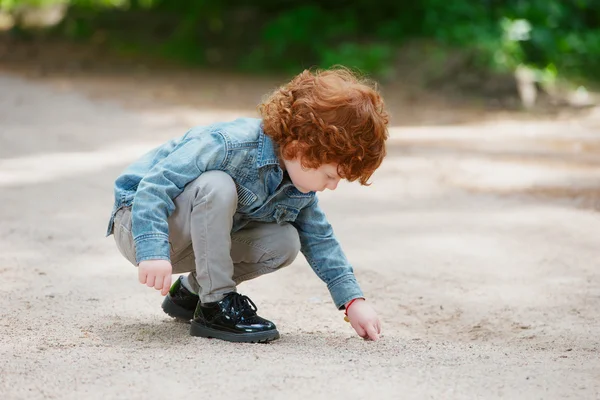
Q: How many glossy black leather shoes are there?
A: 2